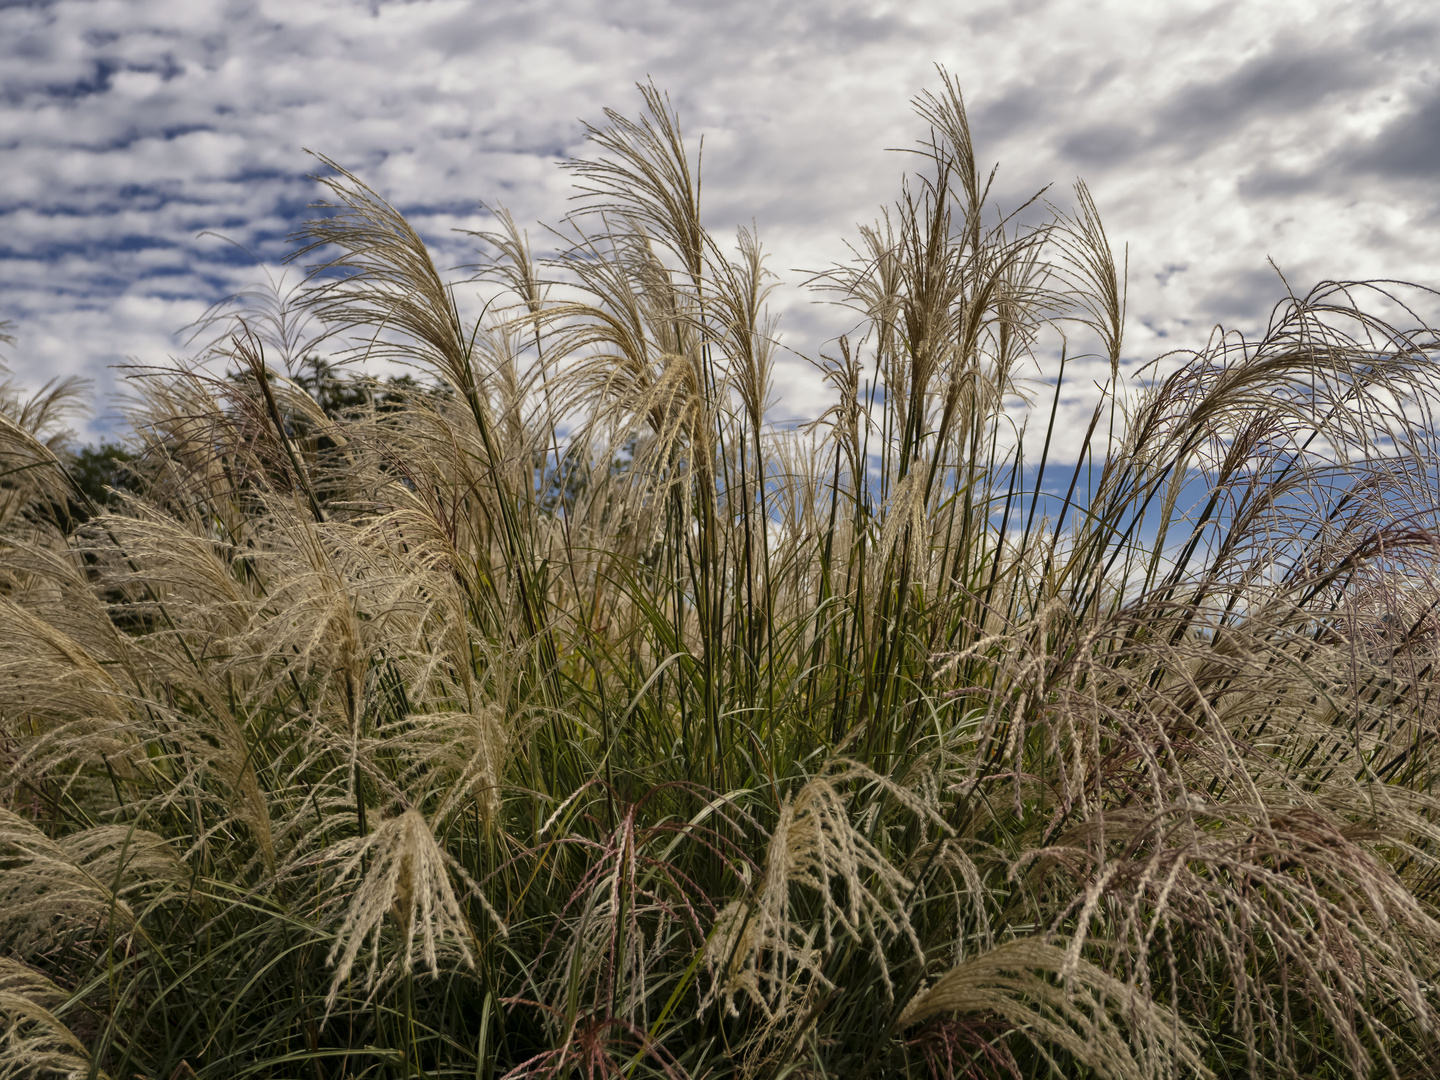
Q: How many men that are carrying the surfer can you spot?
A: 0